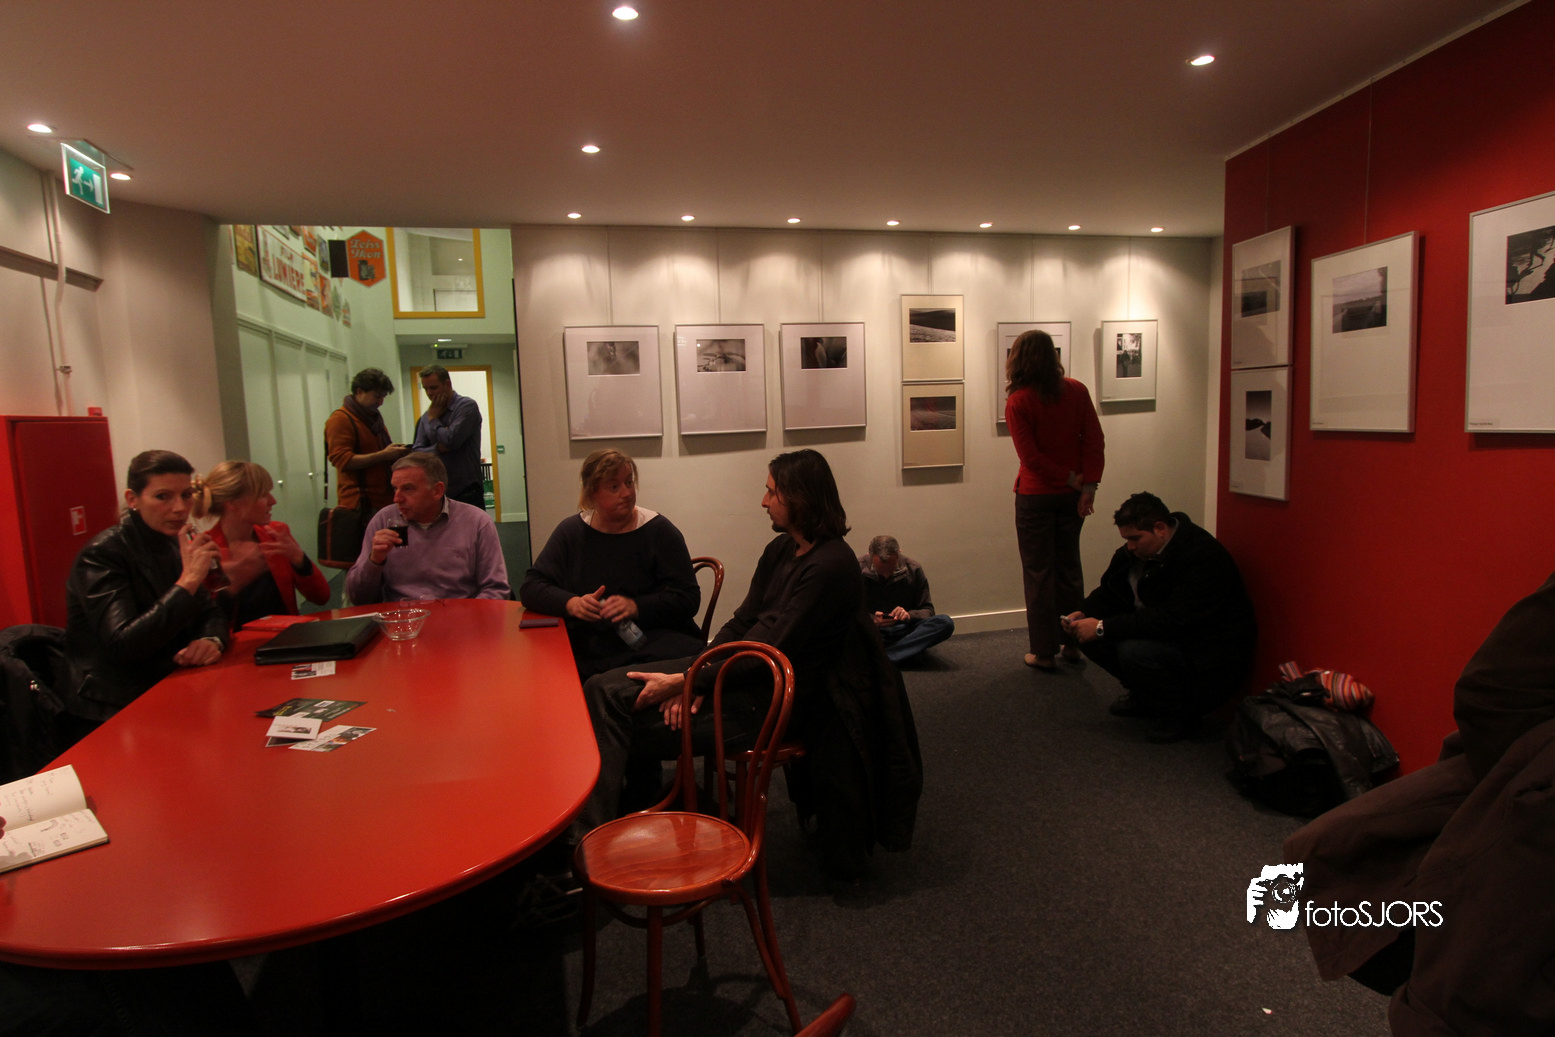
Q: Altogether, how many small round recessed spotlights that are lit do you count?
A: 12